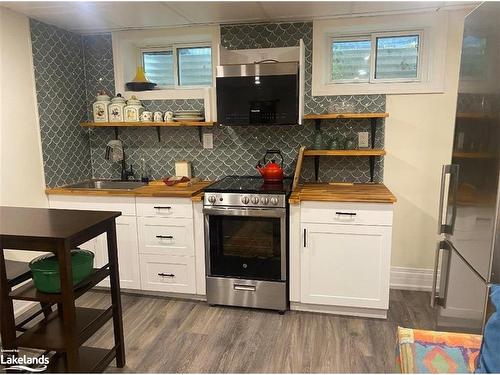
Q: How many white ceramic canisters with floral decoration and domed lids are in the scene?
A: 3